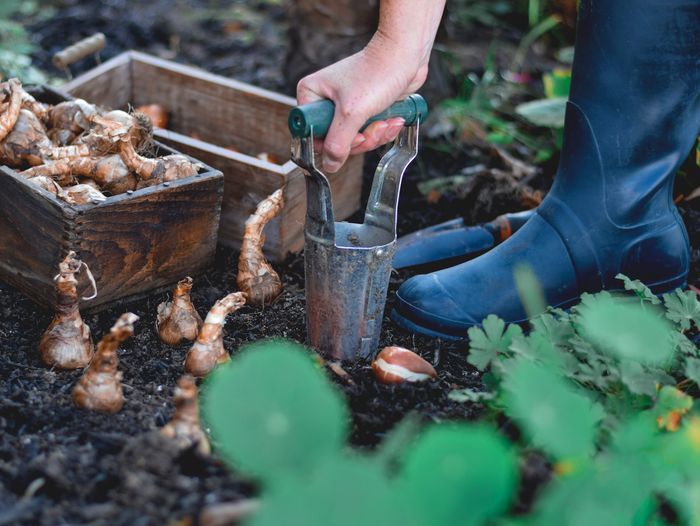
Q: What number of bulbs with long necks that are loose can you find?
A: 6